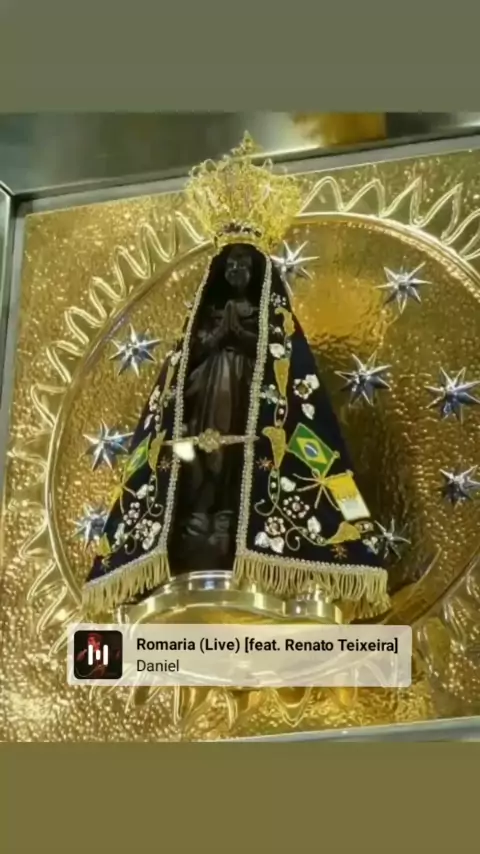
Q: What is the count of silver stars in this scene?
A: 9